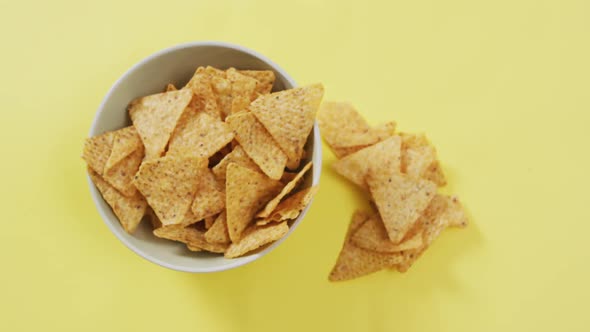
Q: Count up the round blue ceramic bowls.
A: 0